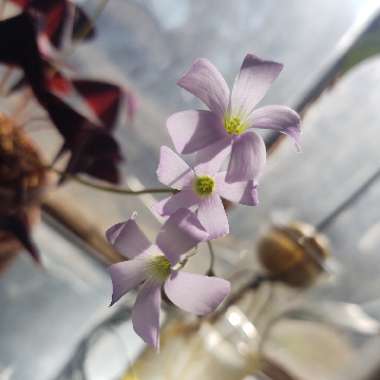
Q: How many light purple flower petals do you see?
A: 15